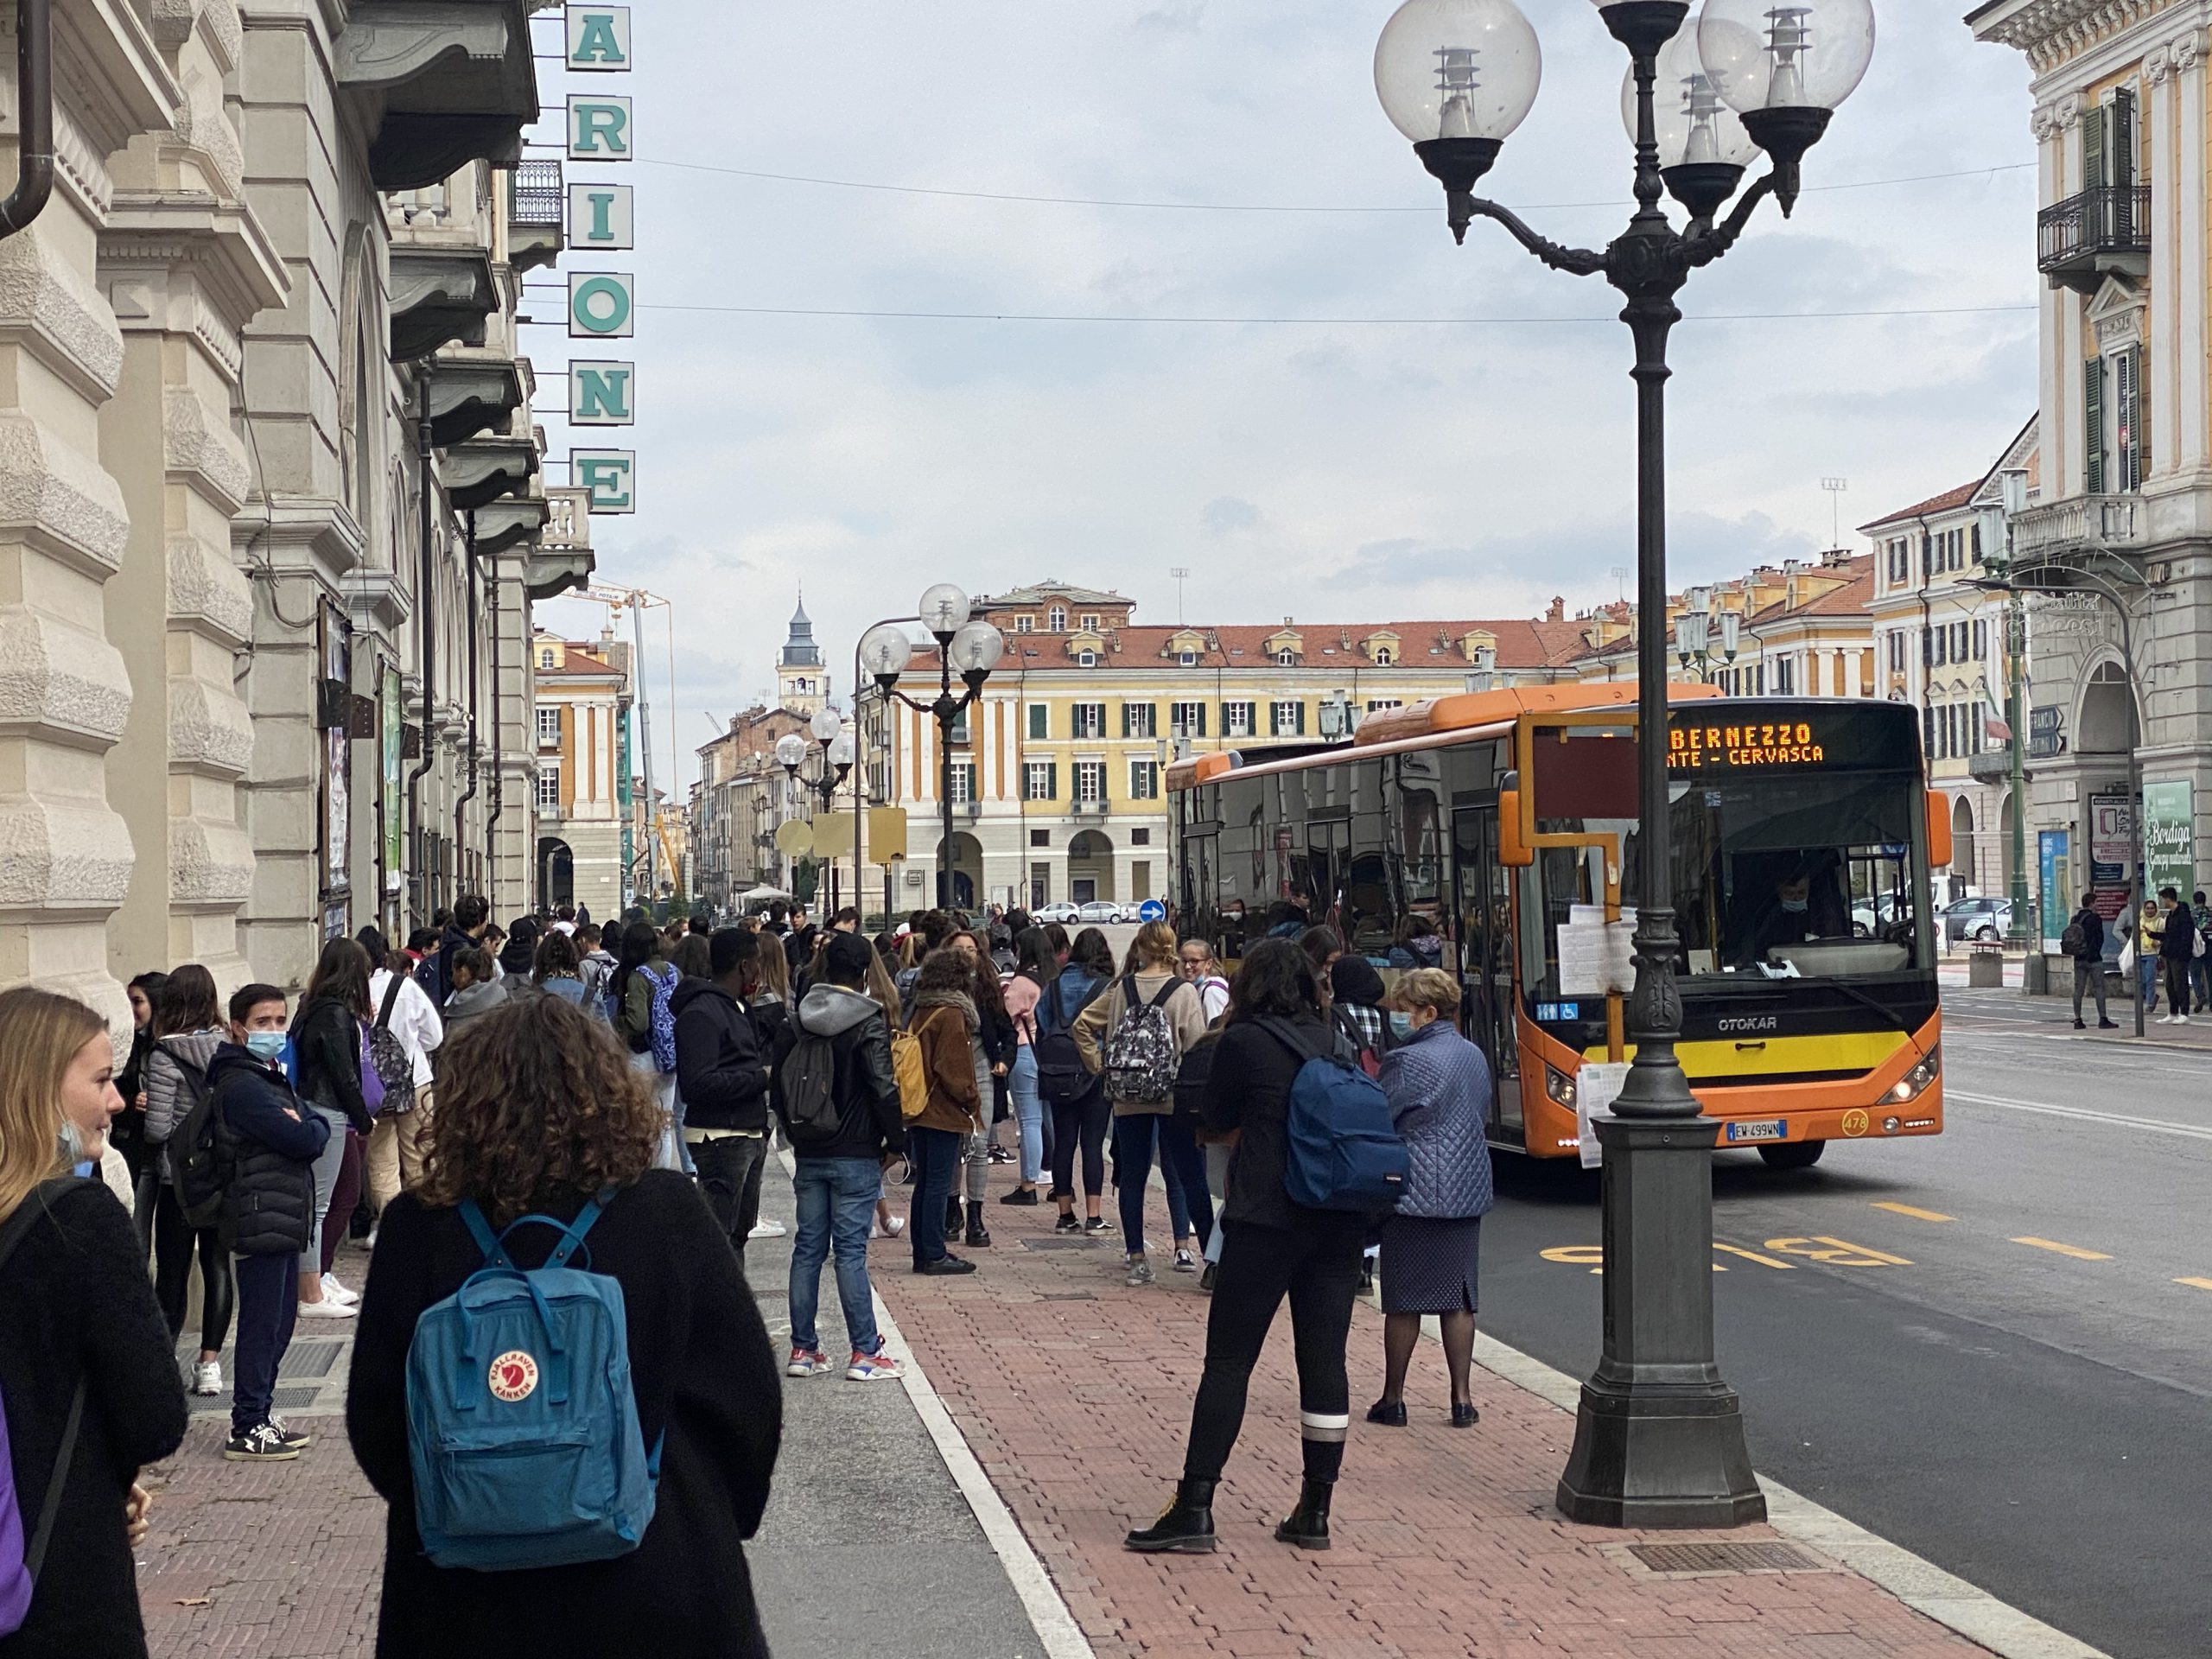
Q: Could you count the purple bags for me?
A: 2